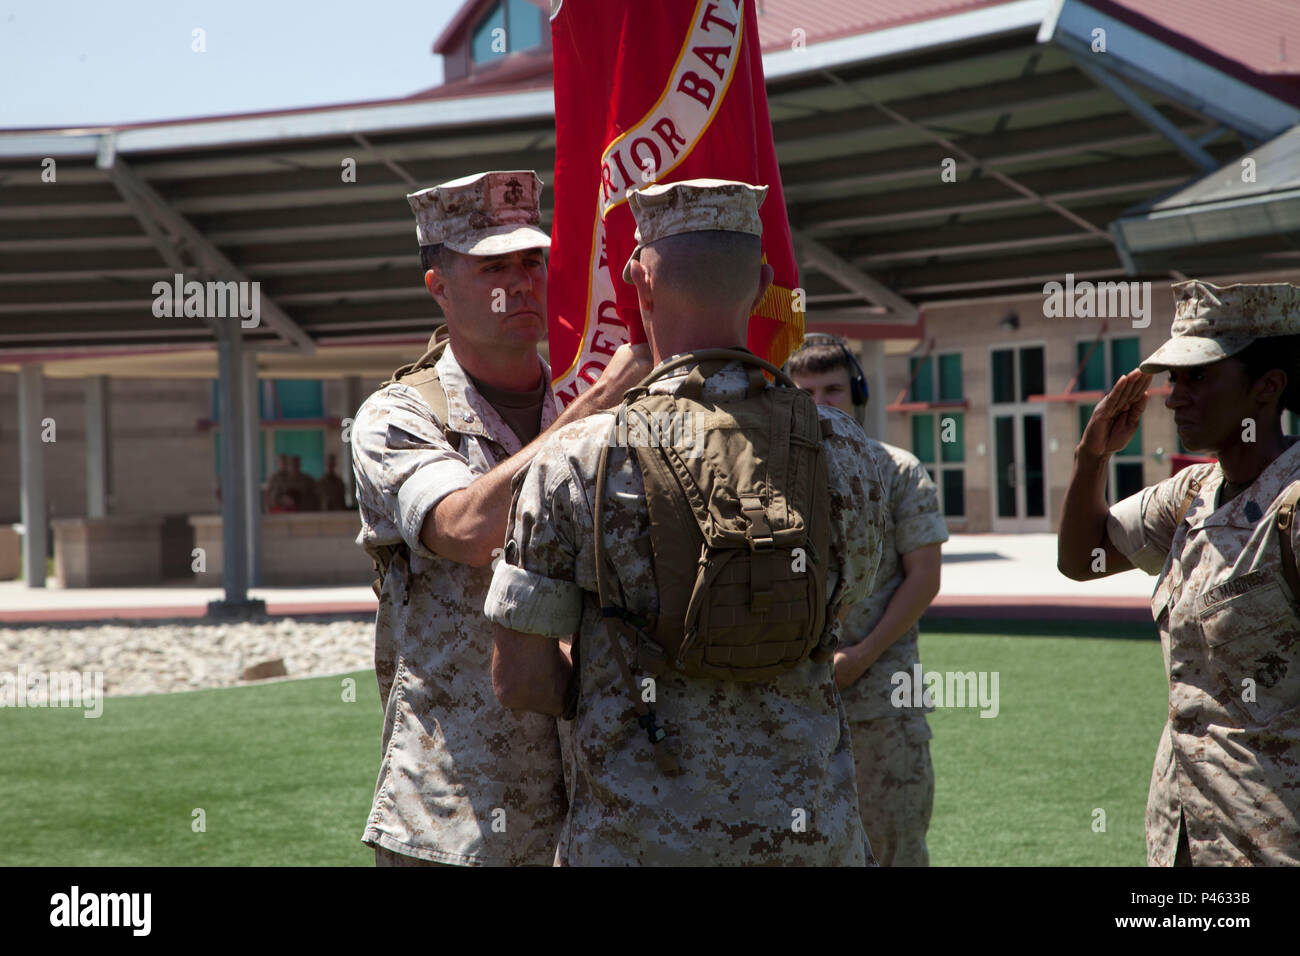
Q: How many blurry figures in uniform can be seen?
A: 3